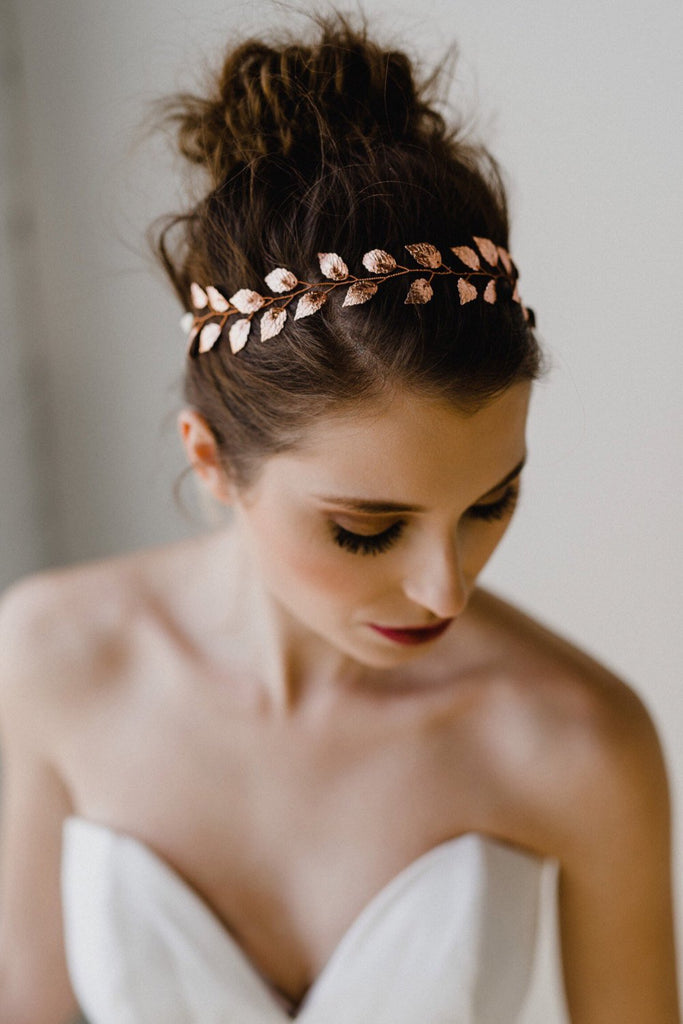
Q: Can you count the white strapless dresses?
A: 1